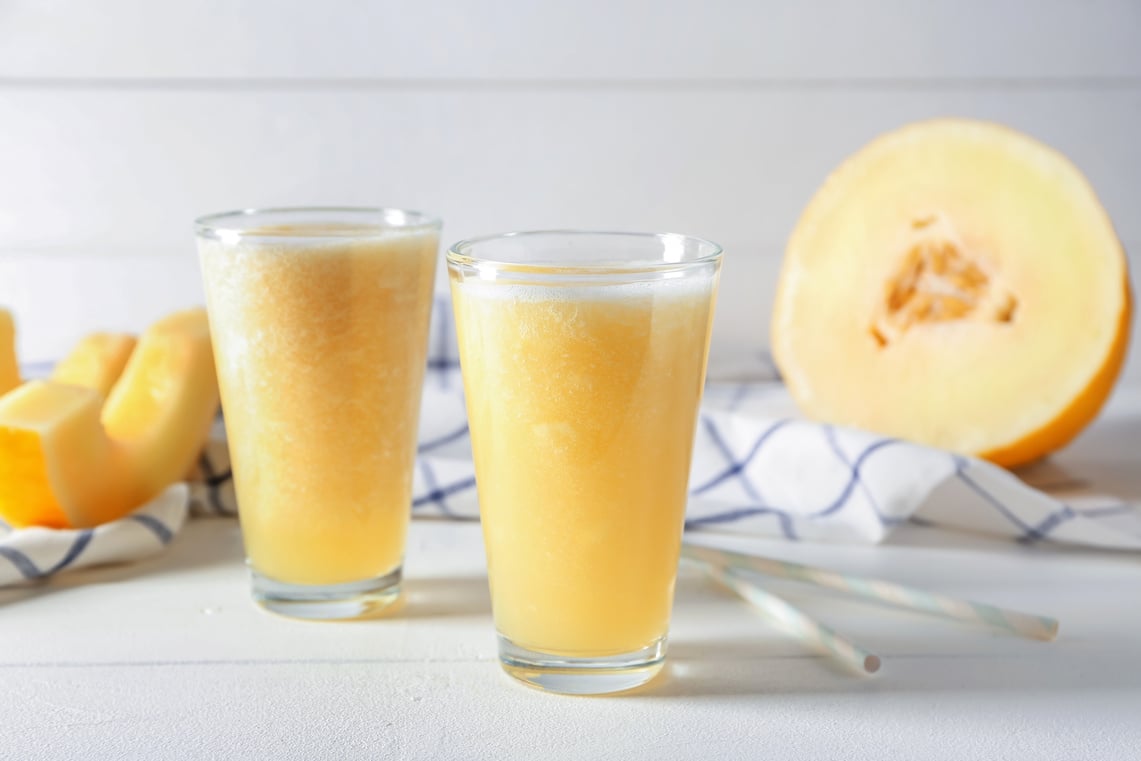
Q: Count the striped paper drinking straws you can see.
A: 2